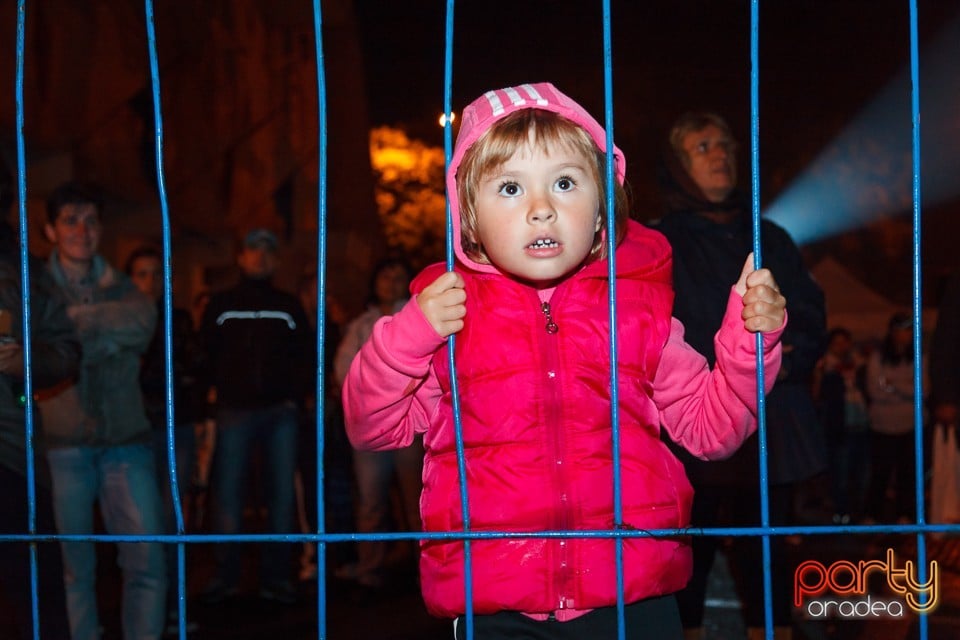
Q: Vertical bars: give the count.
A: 7